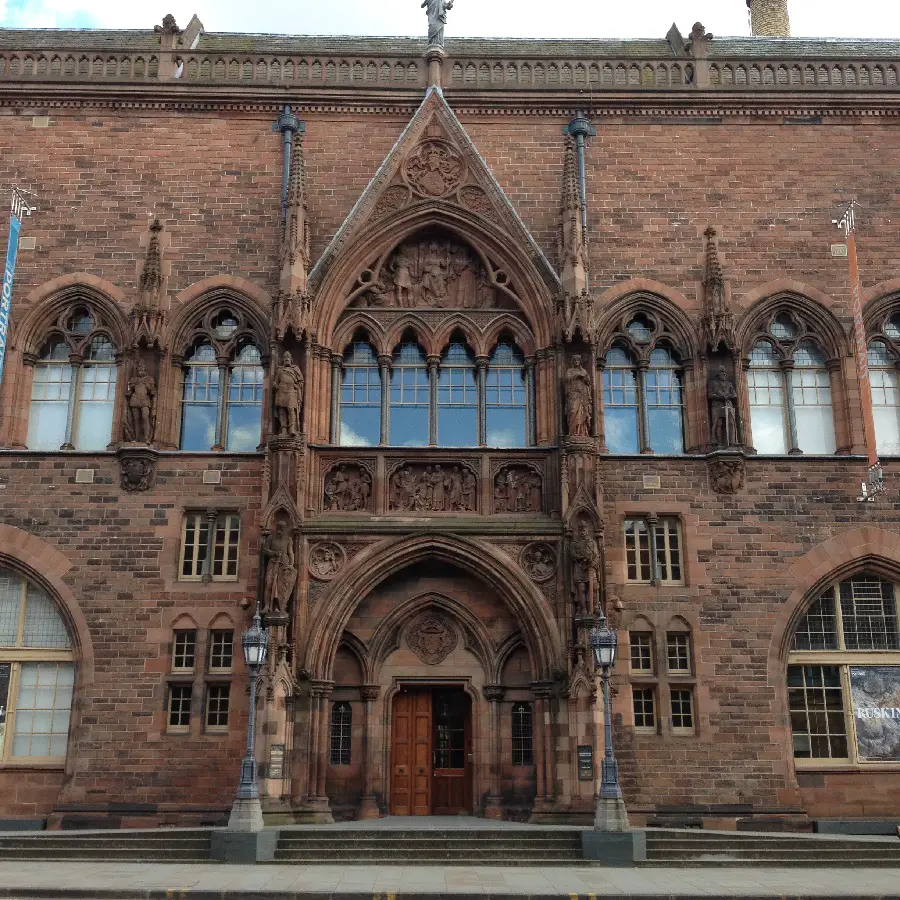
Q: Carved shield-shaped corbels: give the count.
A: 2